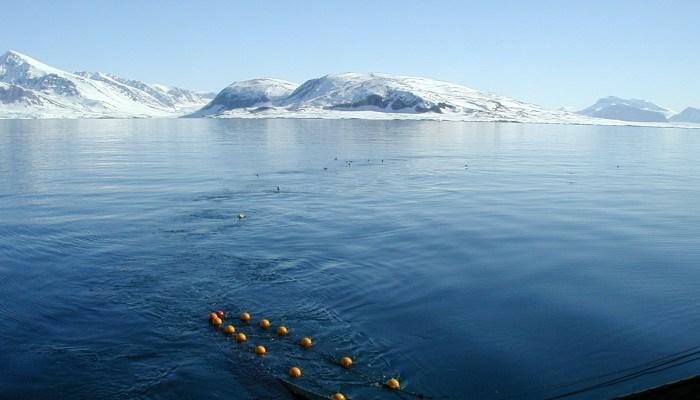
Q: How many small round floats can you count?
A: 14